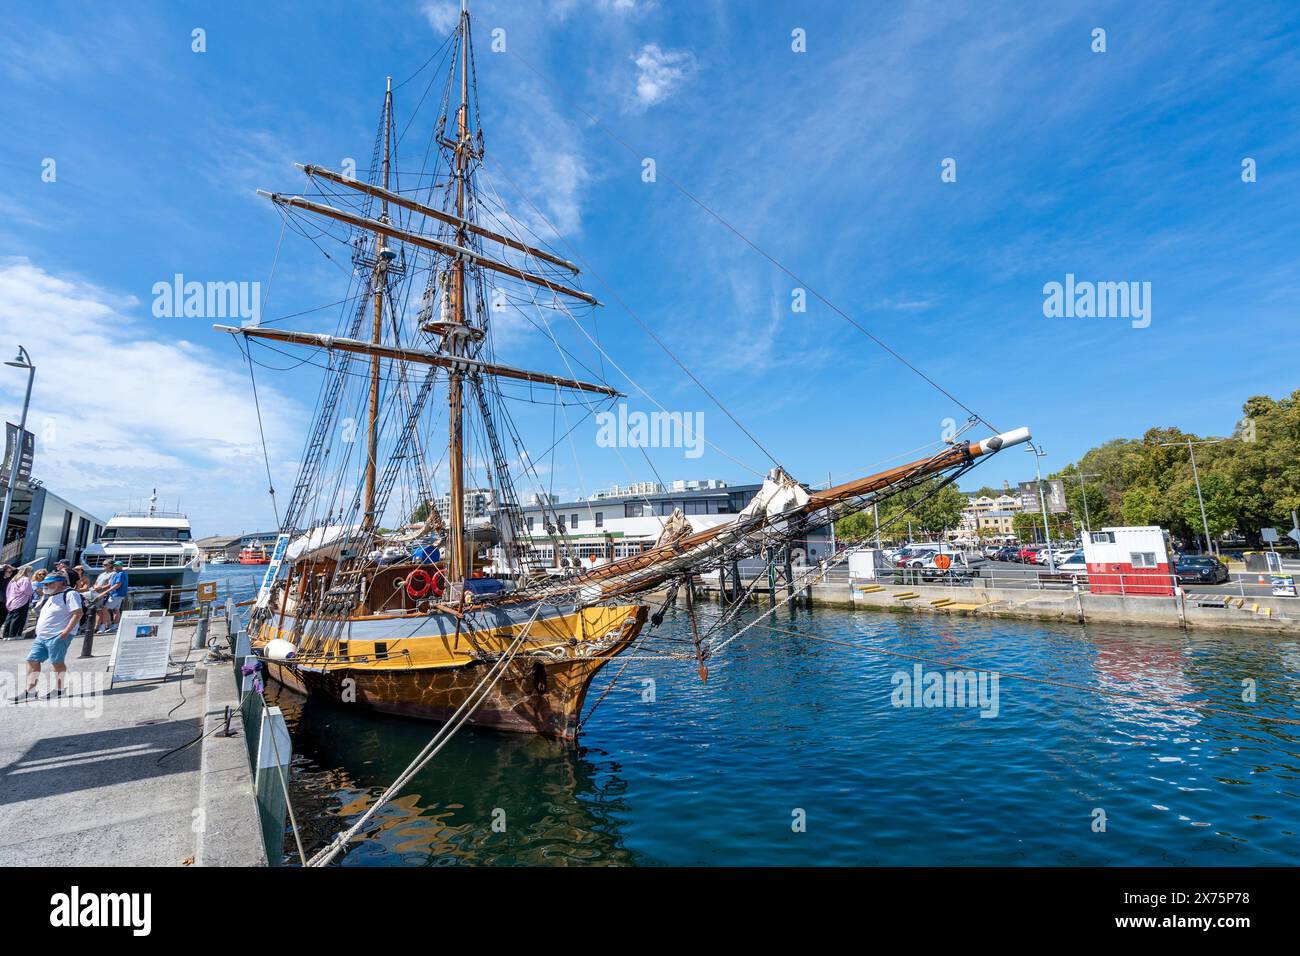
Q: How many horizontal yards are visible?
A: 3